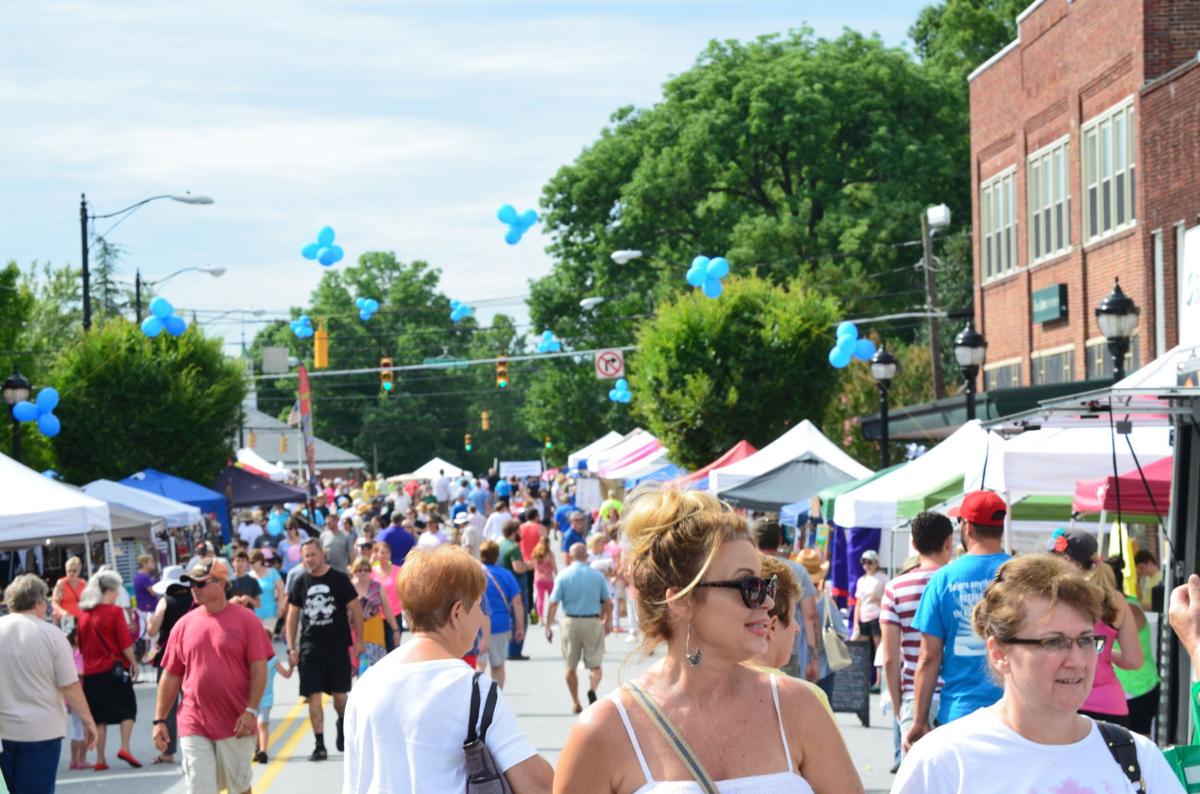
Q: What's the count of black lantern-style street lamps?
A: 4